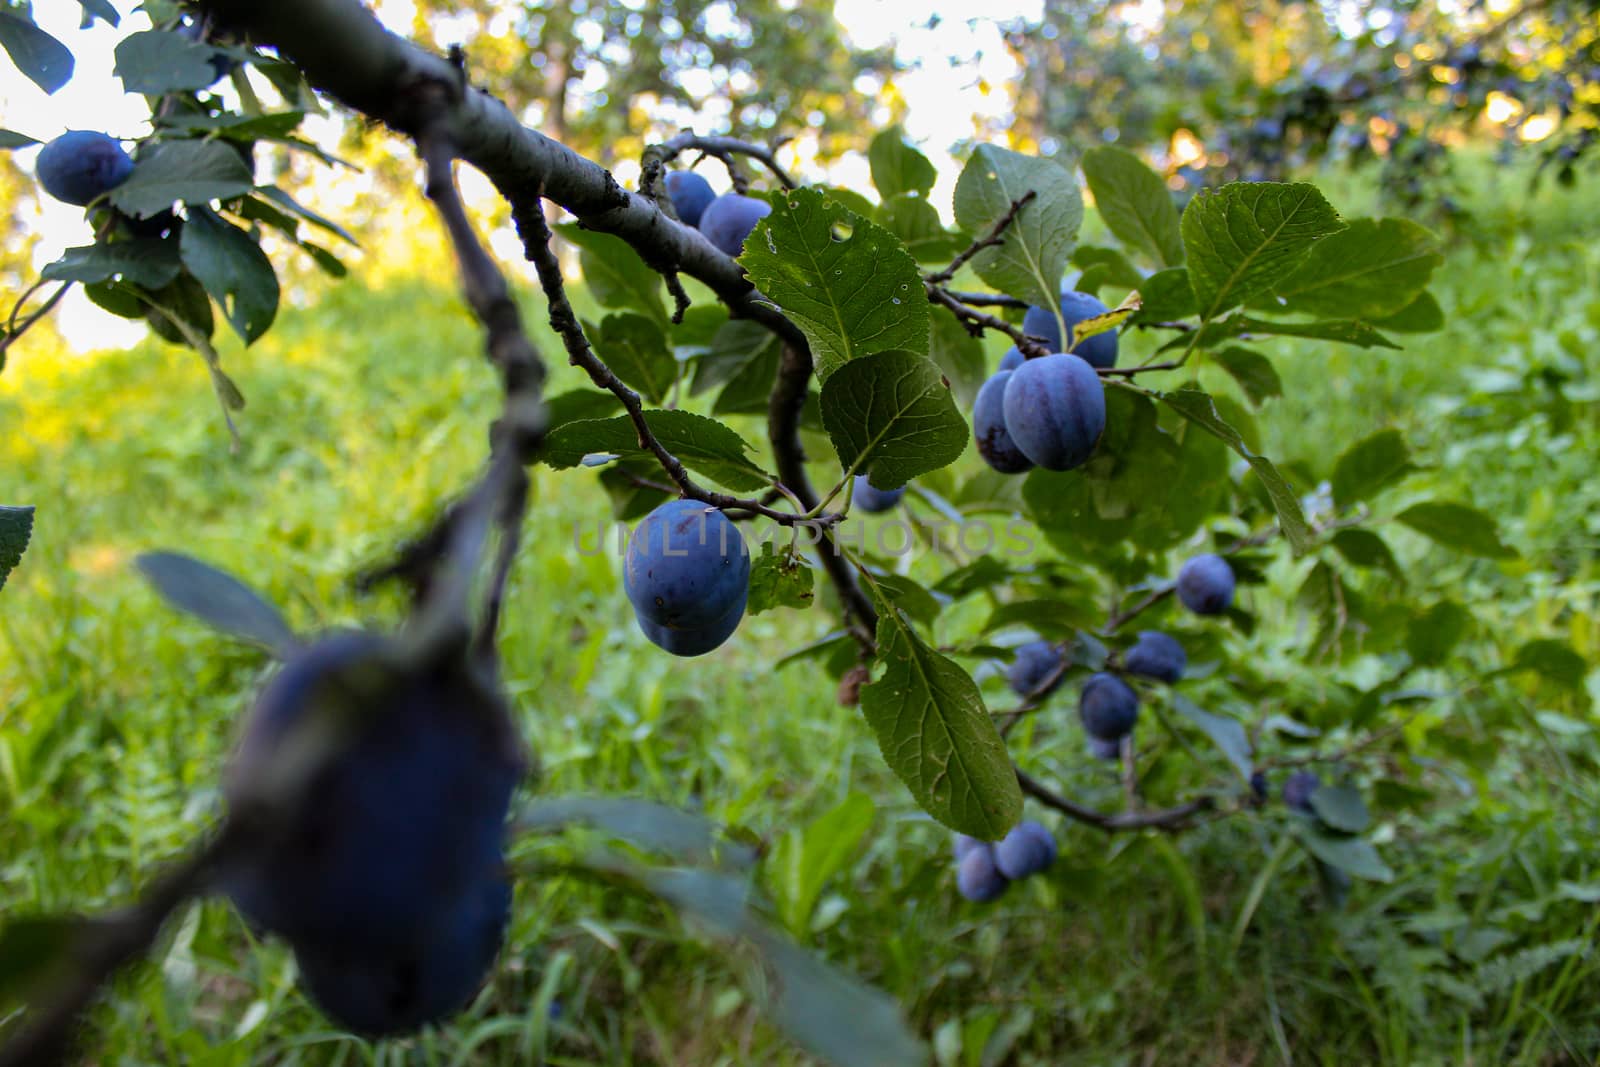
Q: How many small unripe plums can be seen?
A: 0